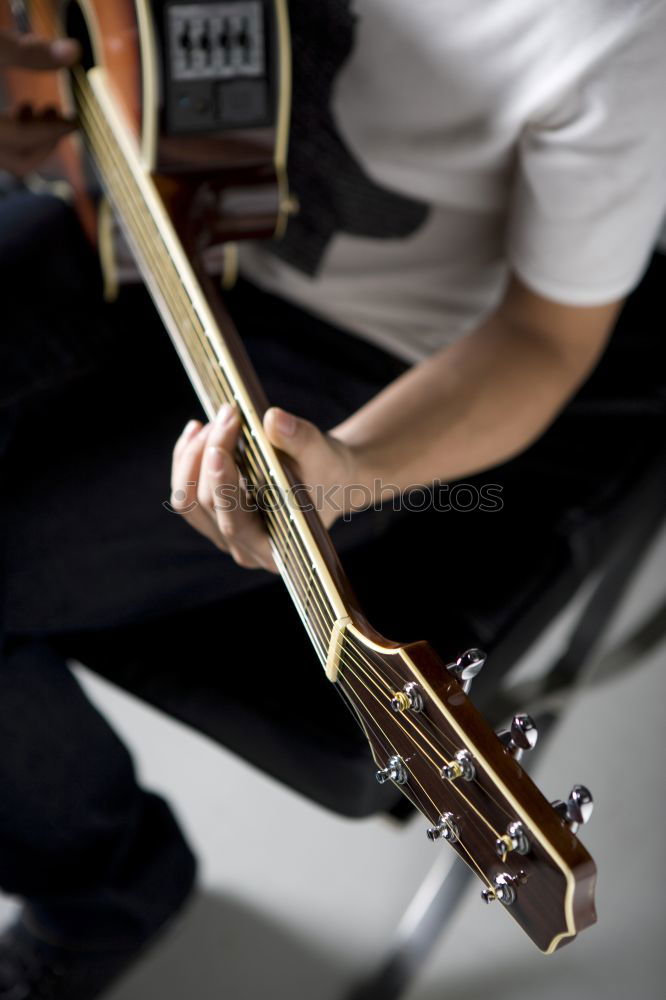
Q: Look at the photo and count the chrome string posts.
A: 6